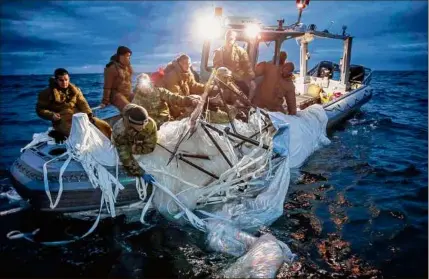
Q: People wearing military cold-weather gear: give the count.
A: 9